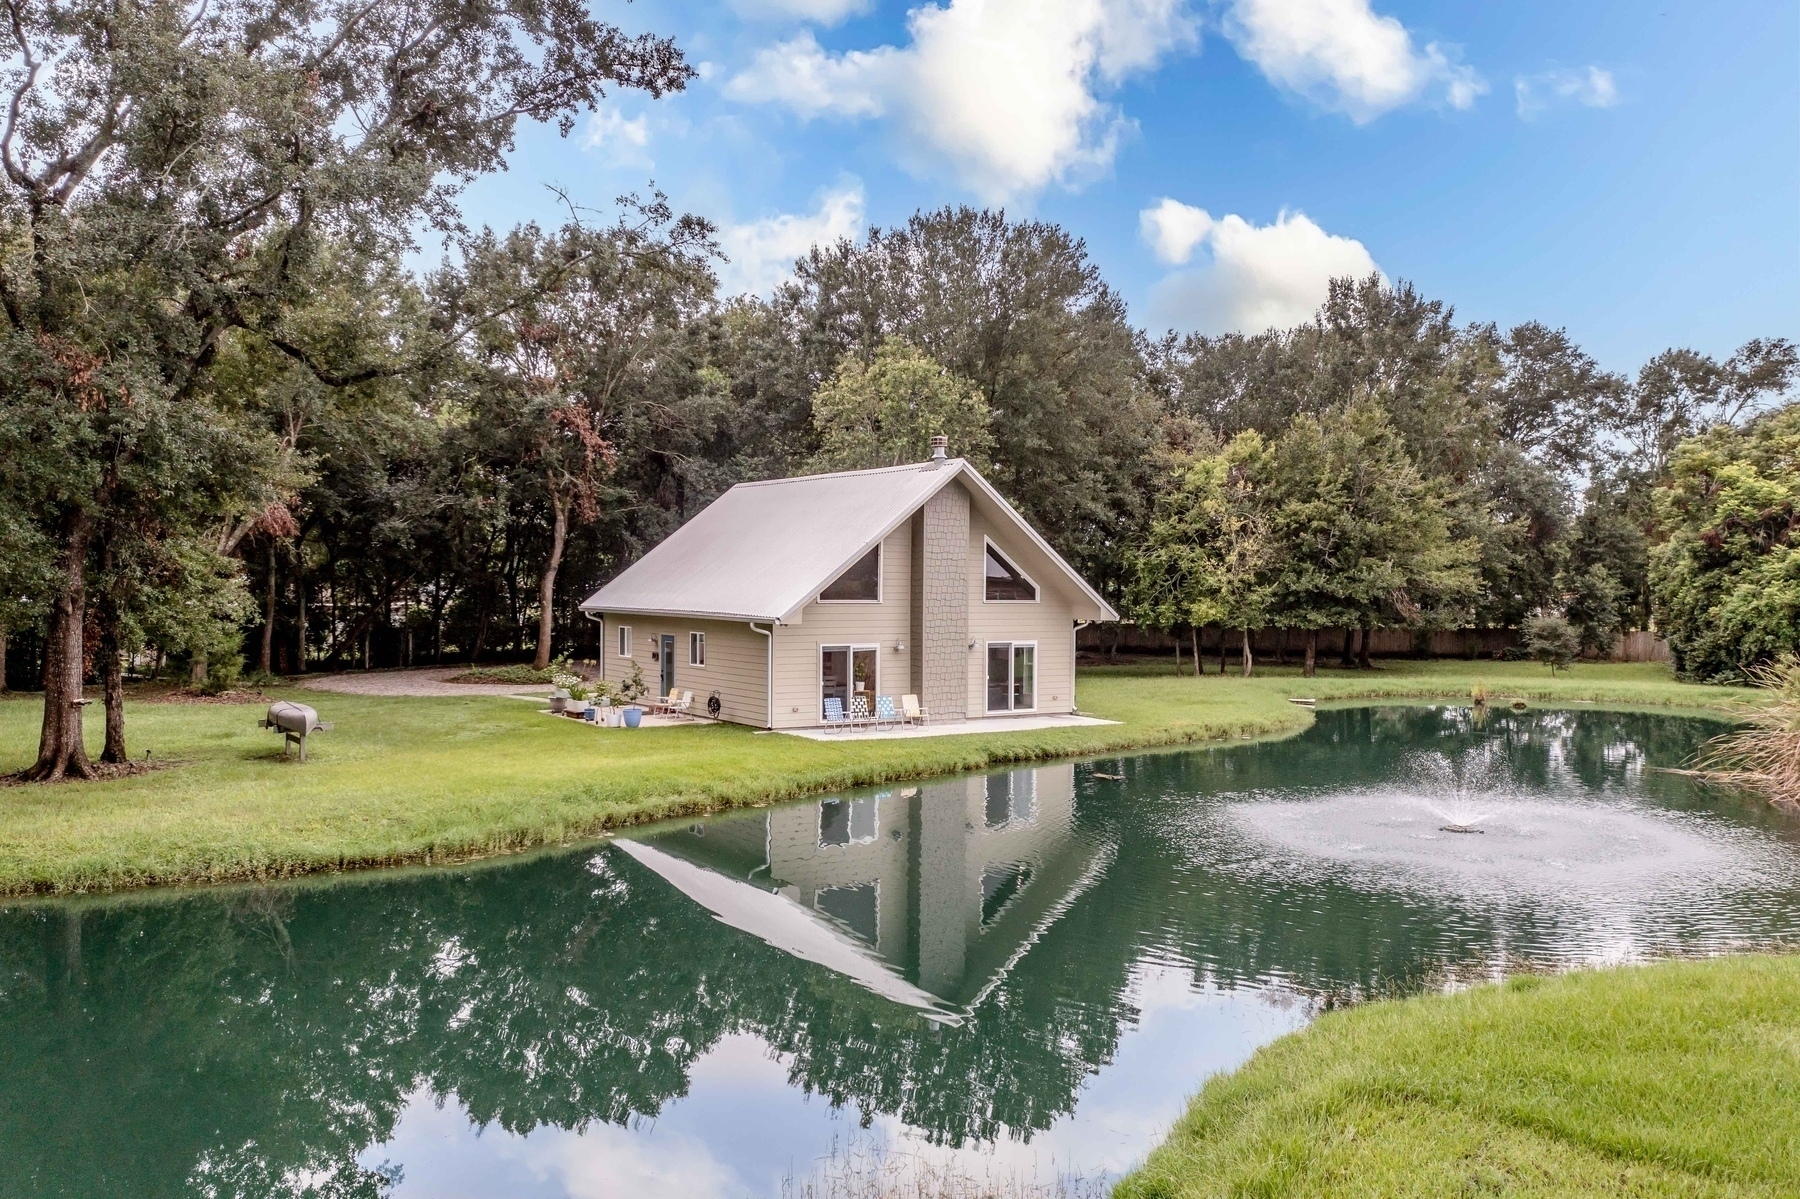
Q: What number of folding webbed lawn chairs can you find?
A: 6